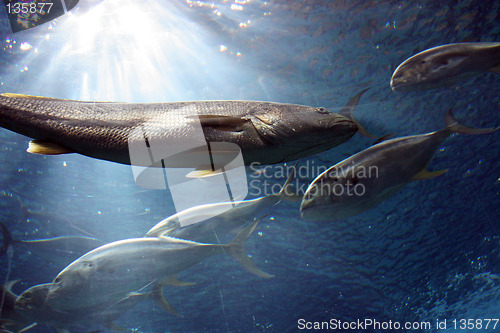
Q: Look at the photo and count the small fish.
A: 5